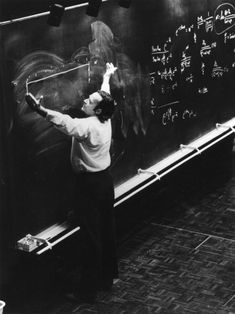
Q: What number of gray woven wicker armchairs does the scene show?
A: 0